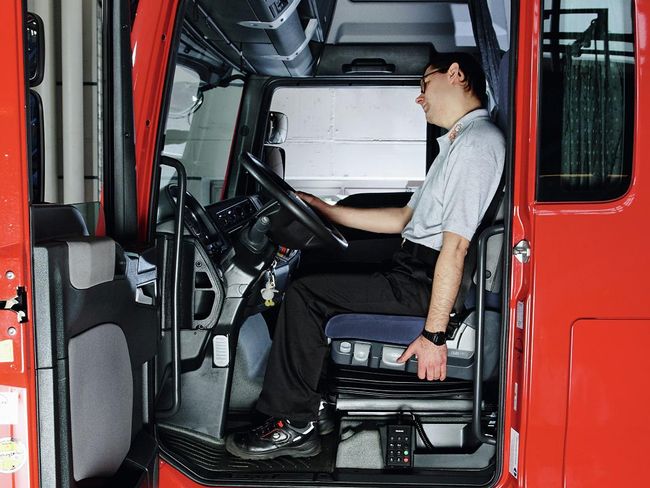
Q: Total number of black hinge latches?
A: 1